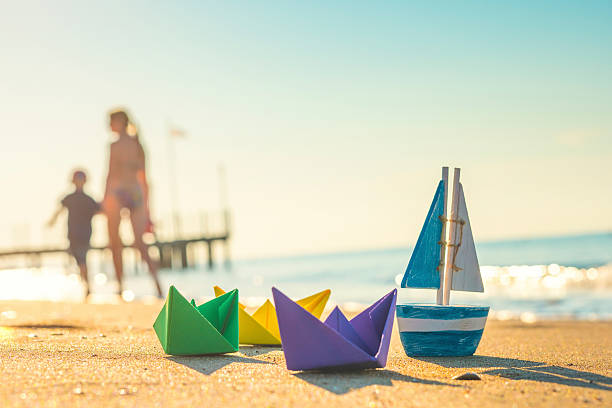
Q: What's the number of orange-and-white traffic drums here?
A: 0